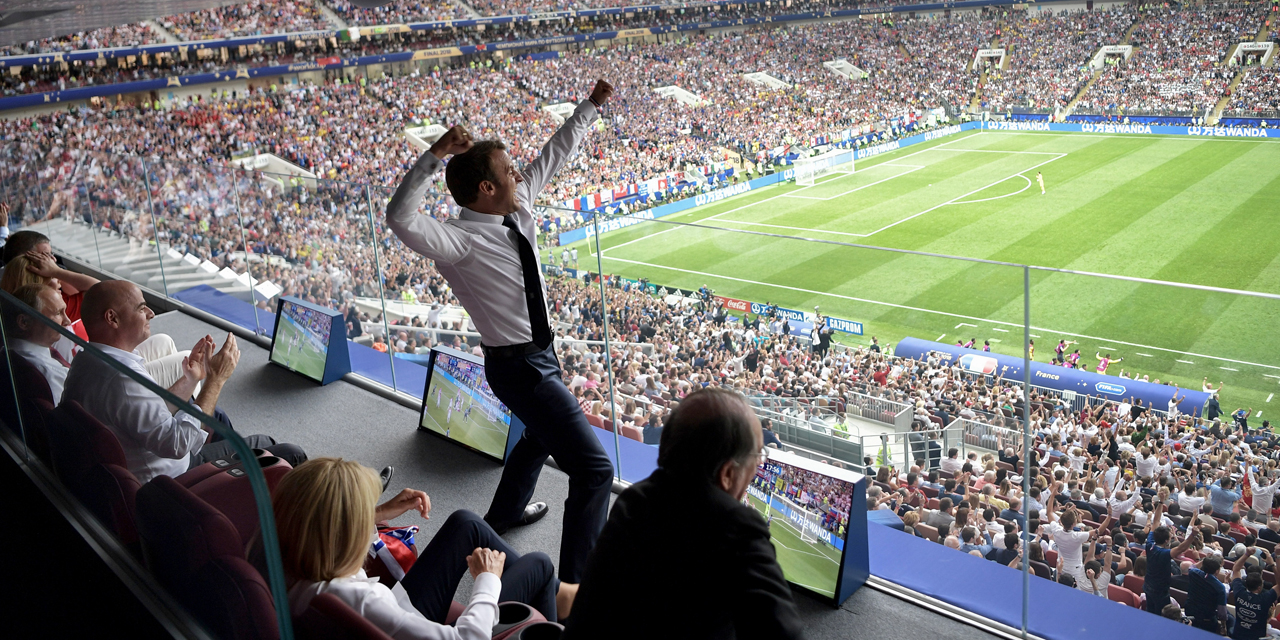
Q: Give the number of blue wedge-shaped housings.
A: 3